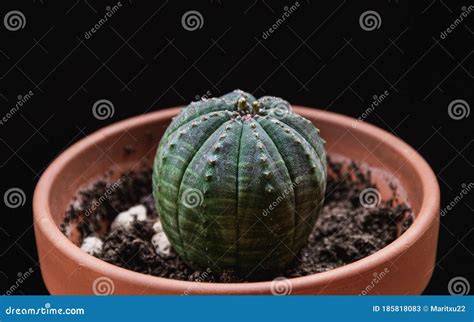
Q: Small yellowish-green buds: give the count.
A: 2